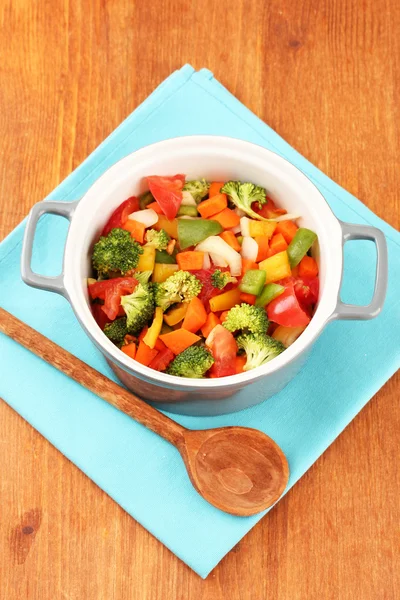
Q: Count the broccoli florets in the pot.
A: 11